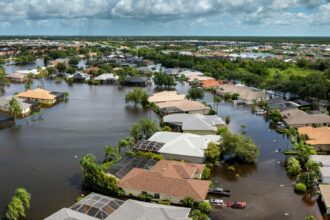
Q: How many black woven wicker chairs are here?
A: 0